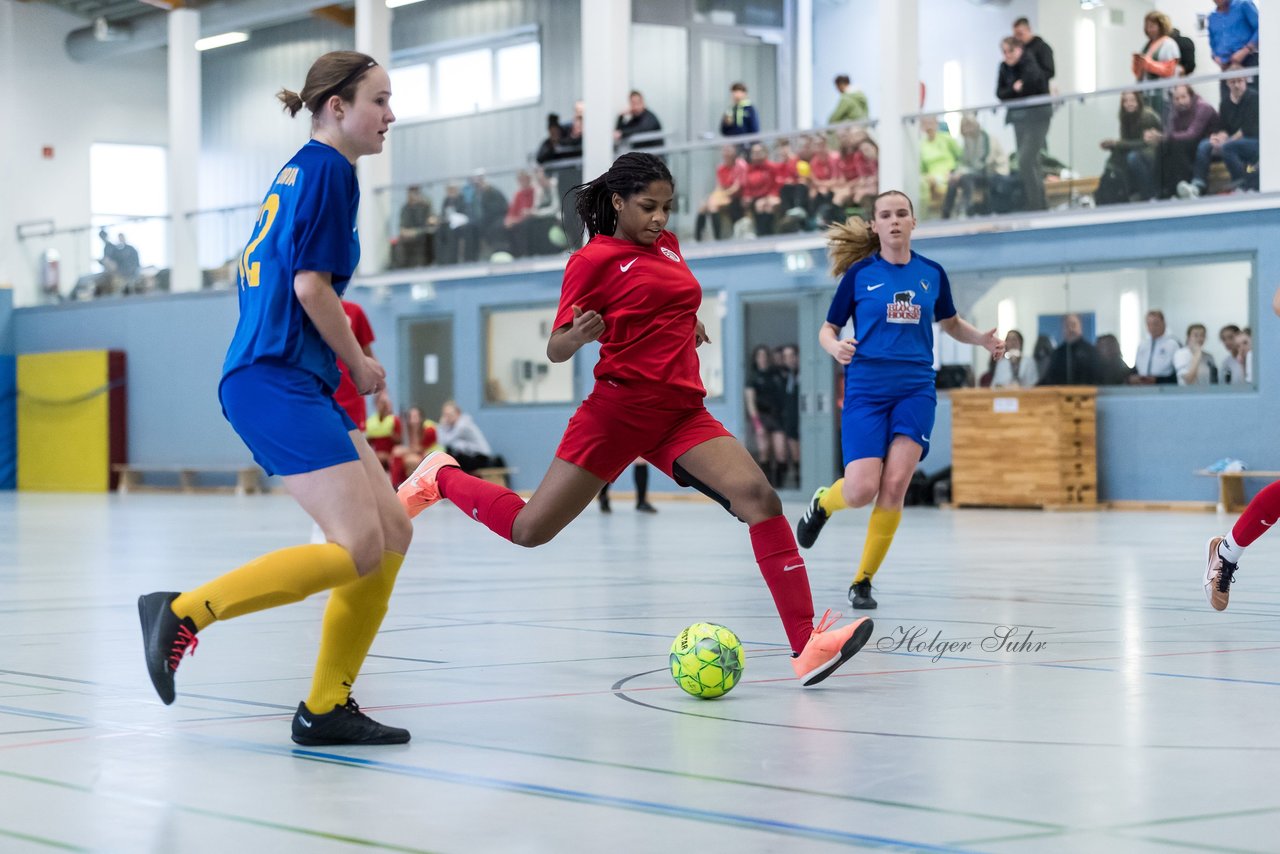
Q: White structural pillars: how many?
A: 5